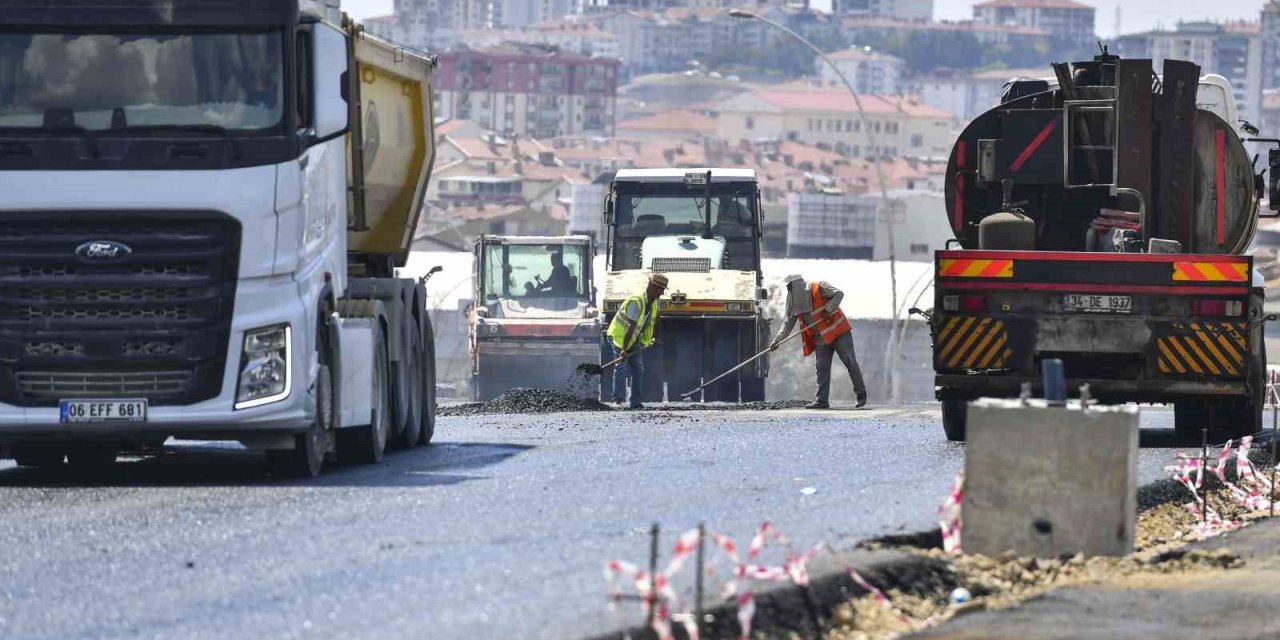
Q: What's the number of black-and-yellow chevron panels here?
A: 2